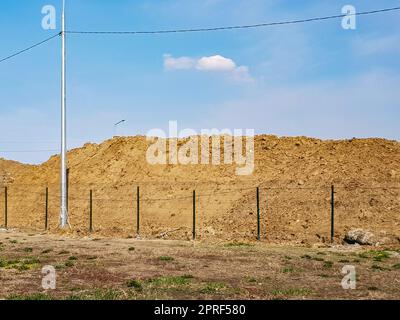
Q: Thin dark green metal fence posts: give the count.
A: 7